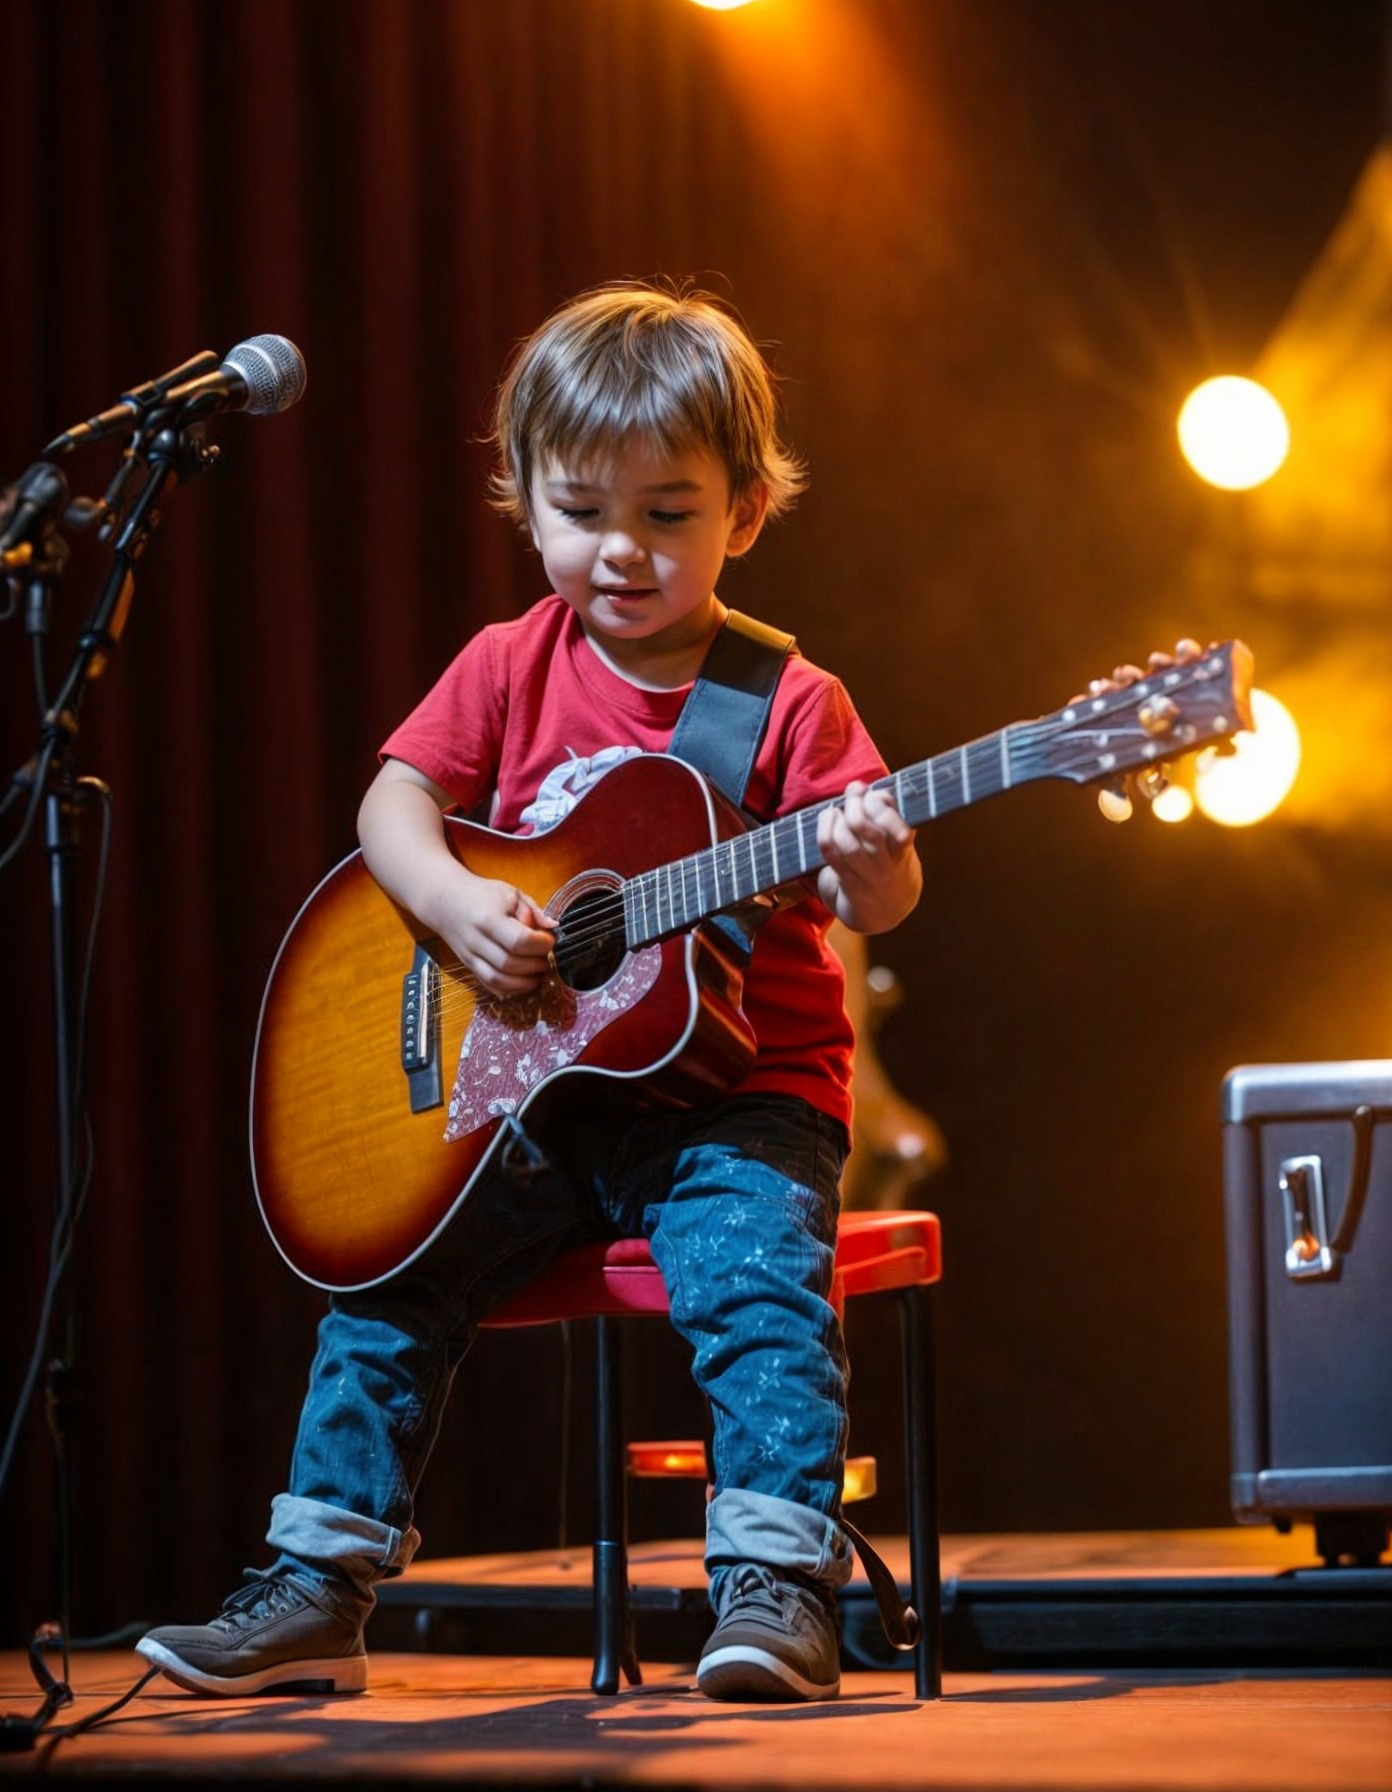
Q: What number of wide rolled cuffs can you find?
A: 2